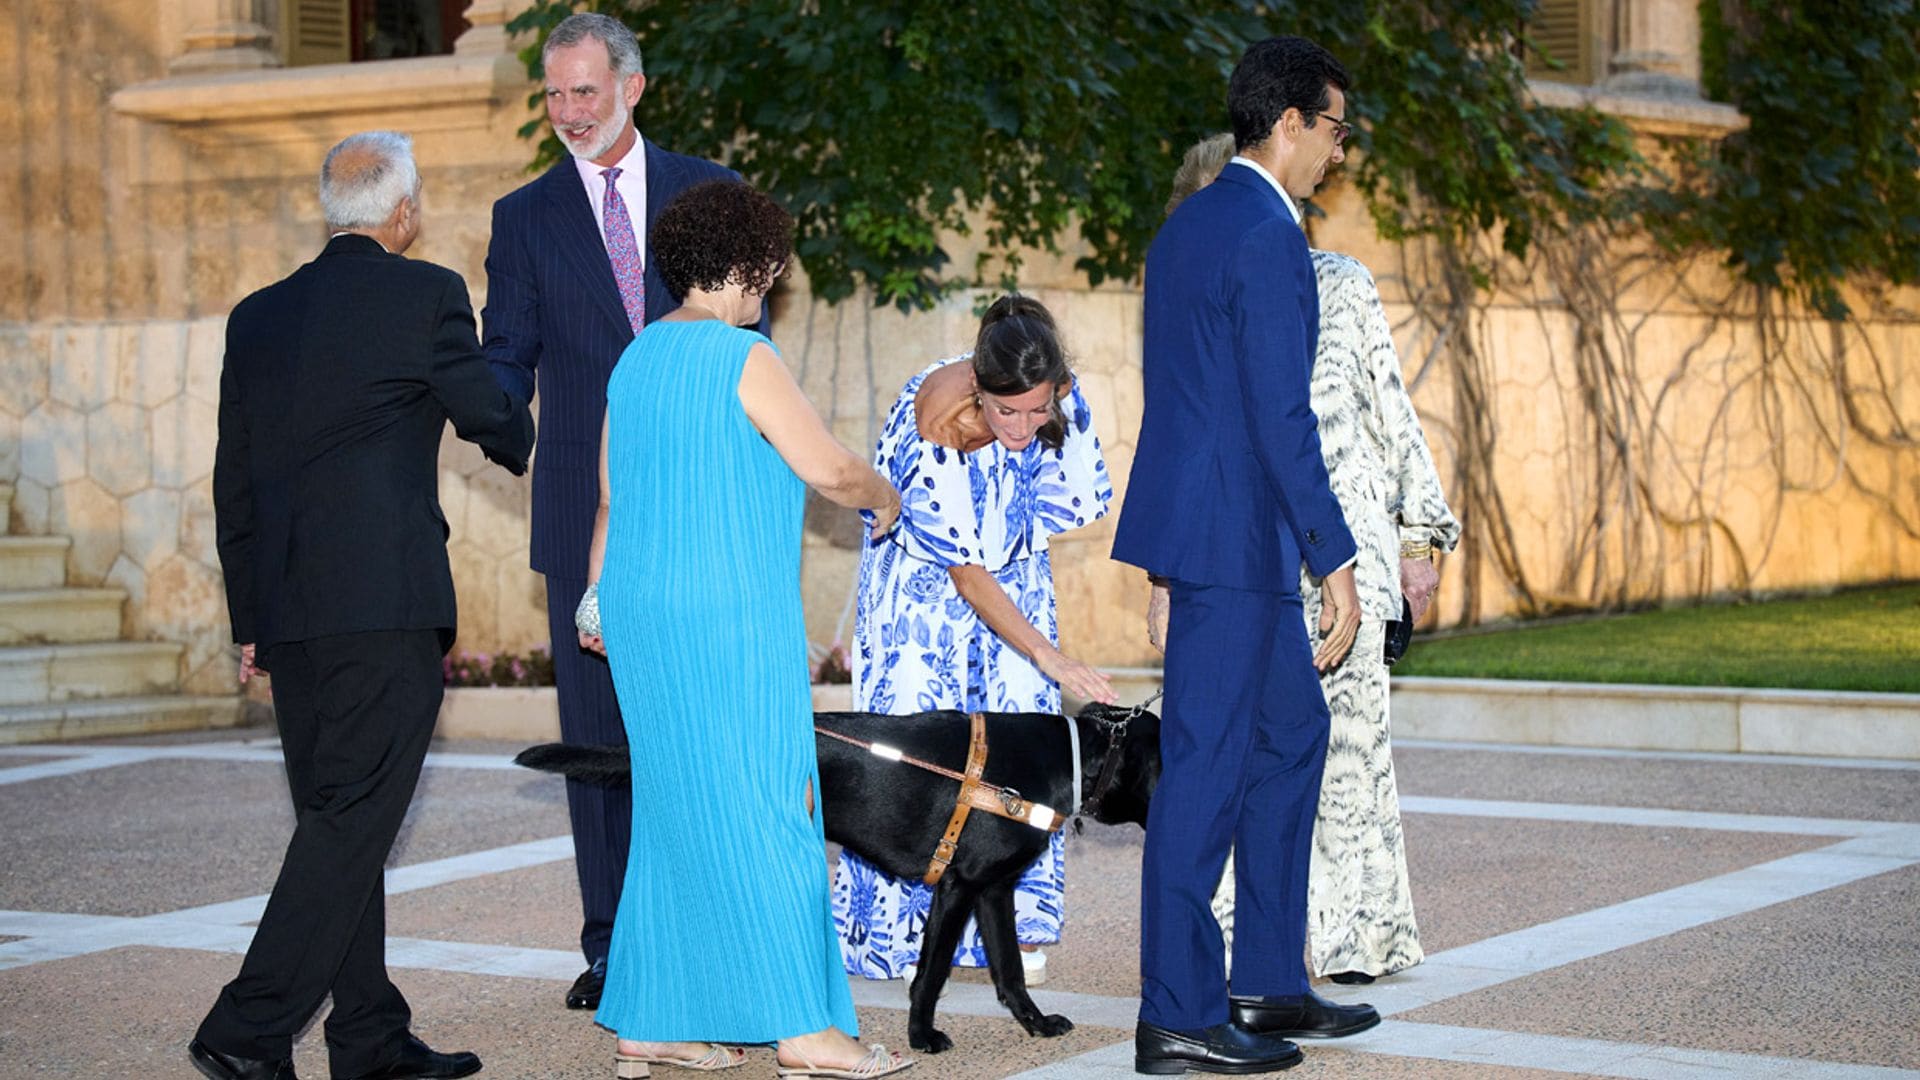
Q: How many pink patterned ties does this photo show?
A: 1